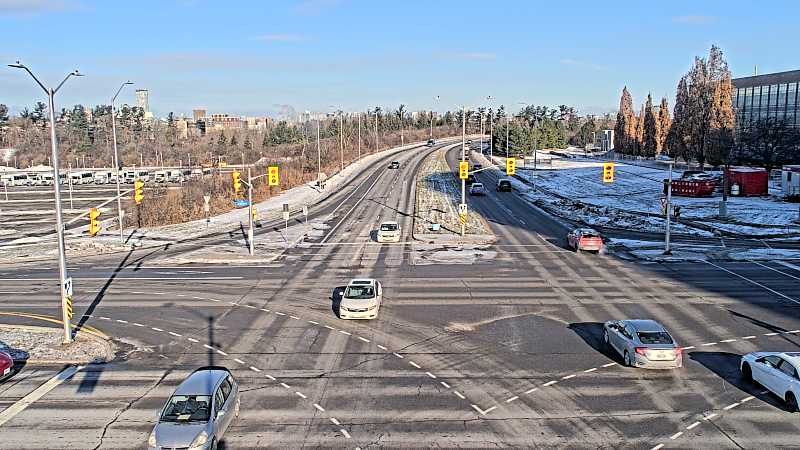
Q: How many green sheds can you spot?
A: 0